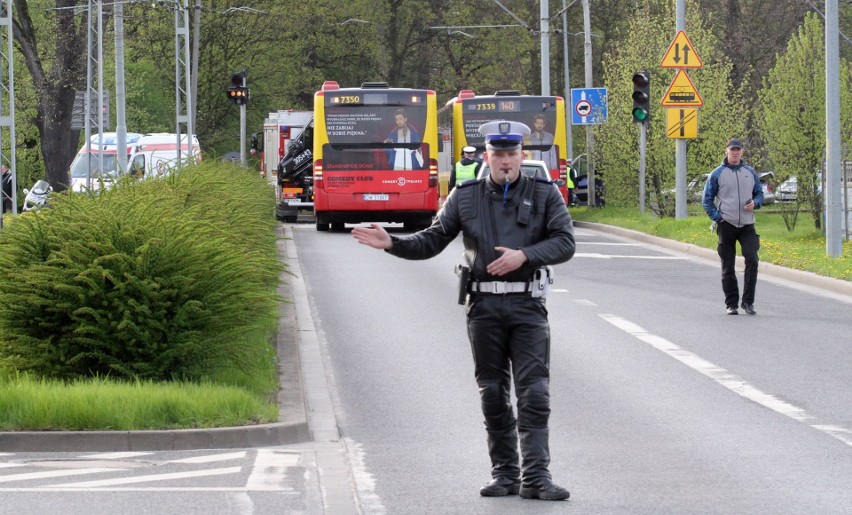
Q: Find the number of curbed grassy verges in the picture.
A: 2